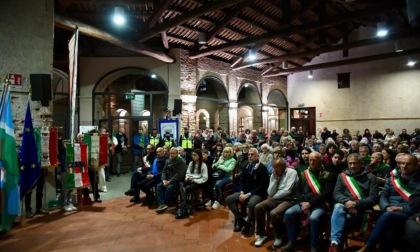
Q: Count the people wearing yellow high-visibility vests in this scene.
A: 3